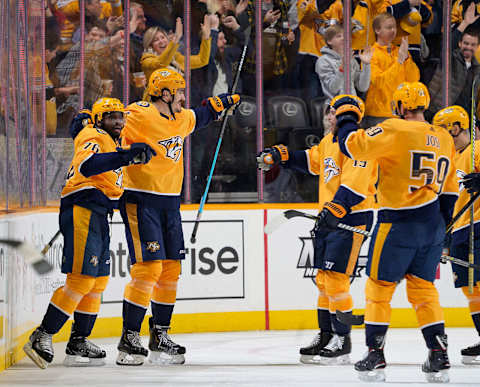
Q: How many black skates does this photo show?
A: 9